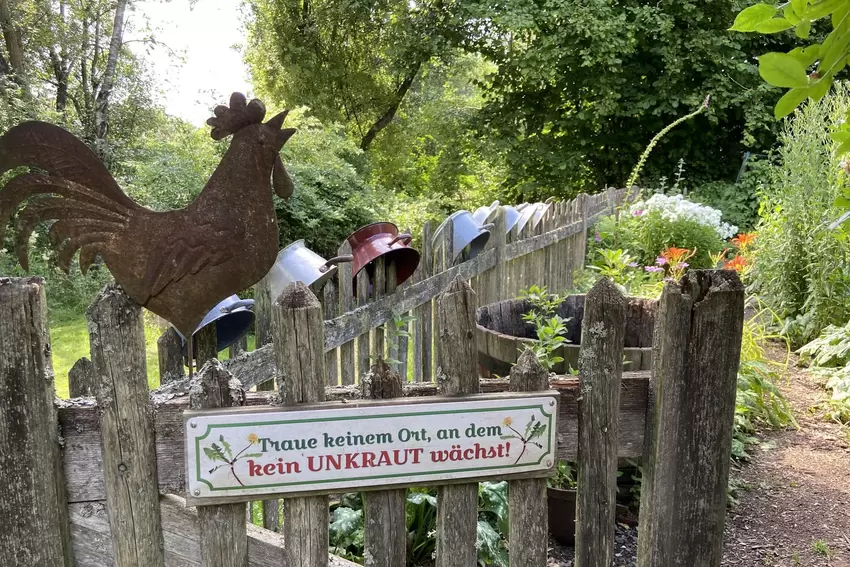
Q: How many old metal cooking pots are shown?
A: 8